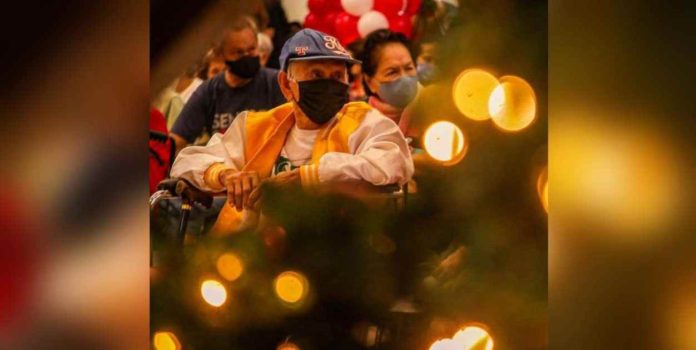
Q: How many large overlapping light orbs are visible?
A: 2